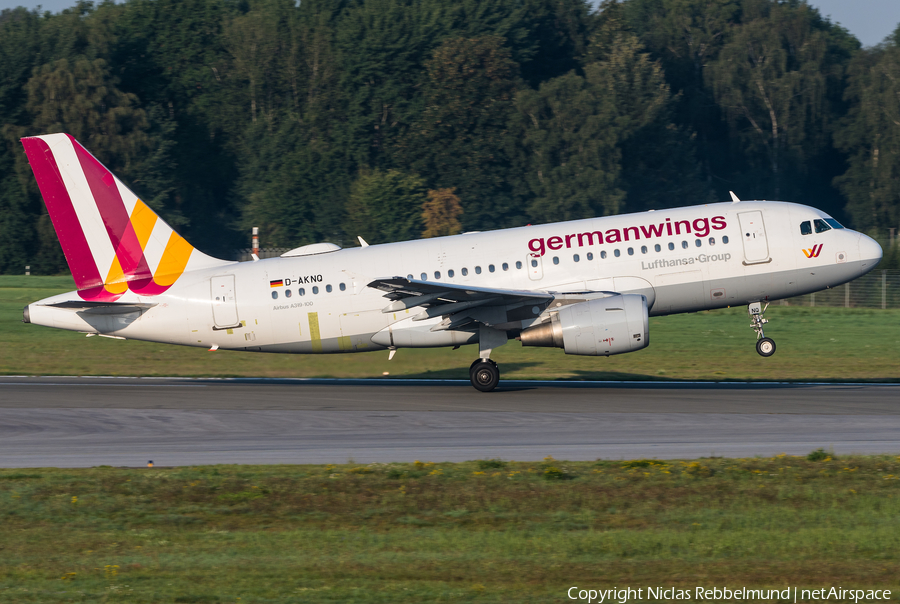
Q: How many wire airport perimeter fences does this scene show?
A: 1